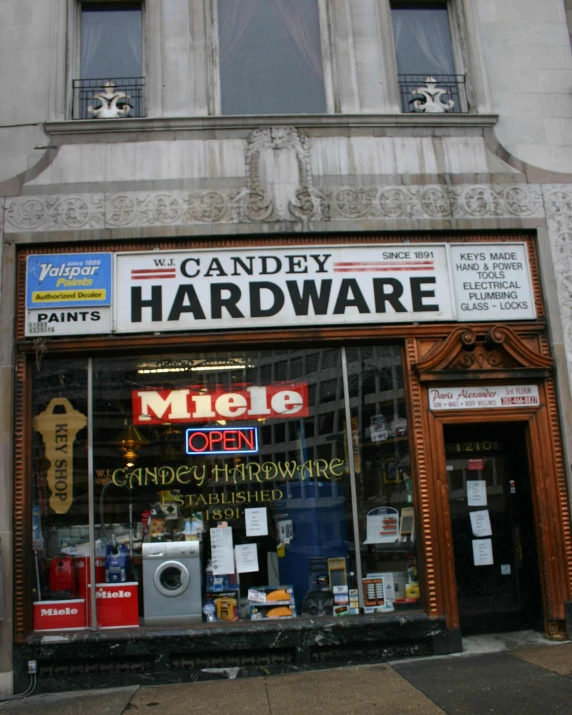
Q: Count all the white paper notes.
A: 6